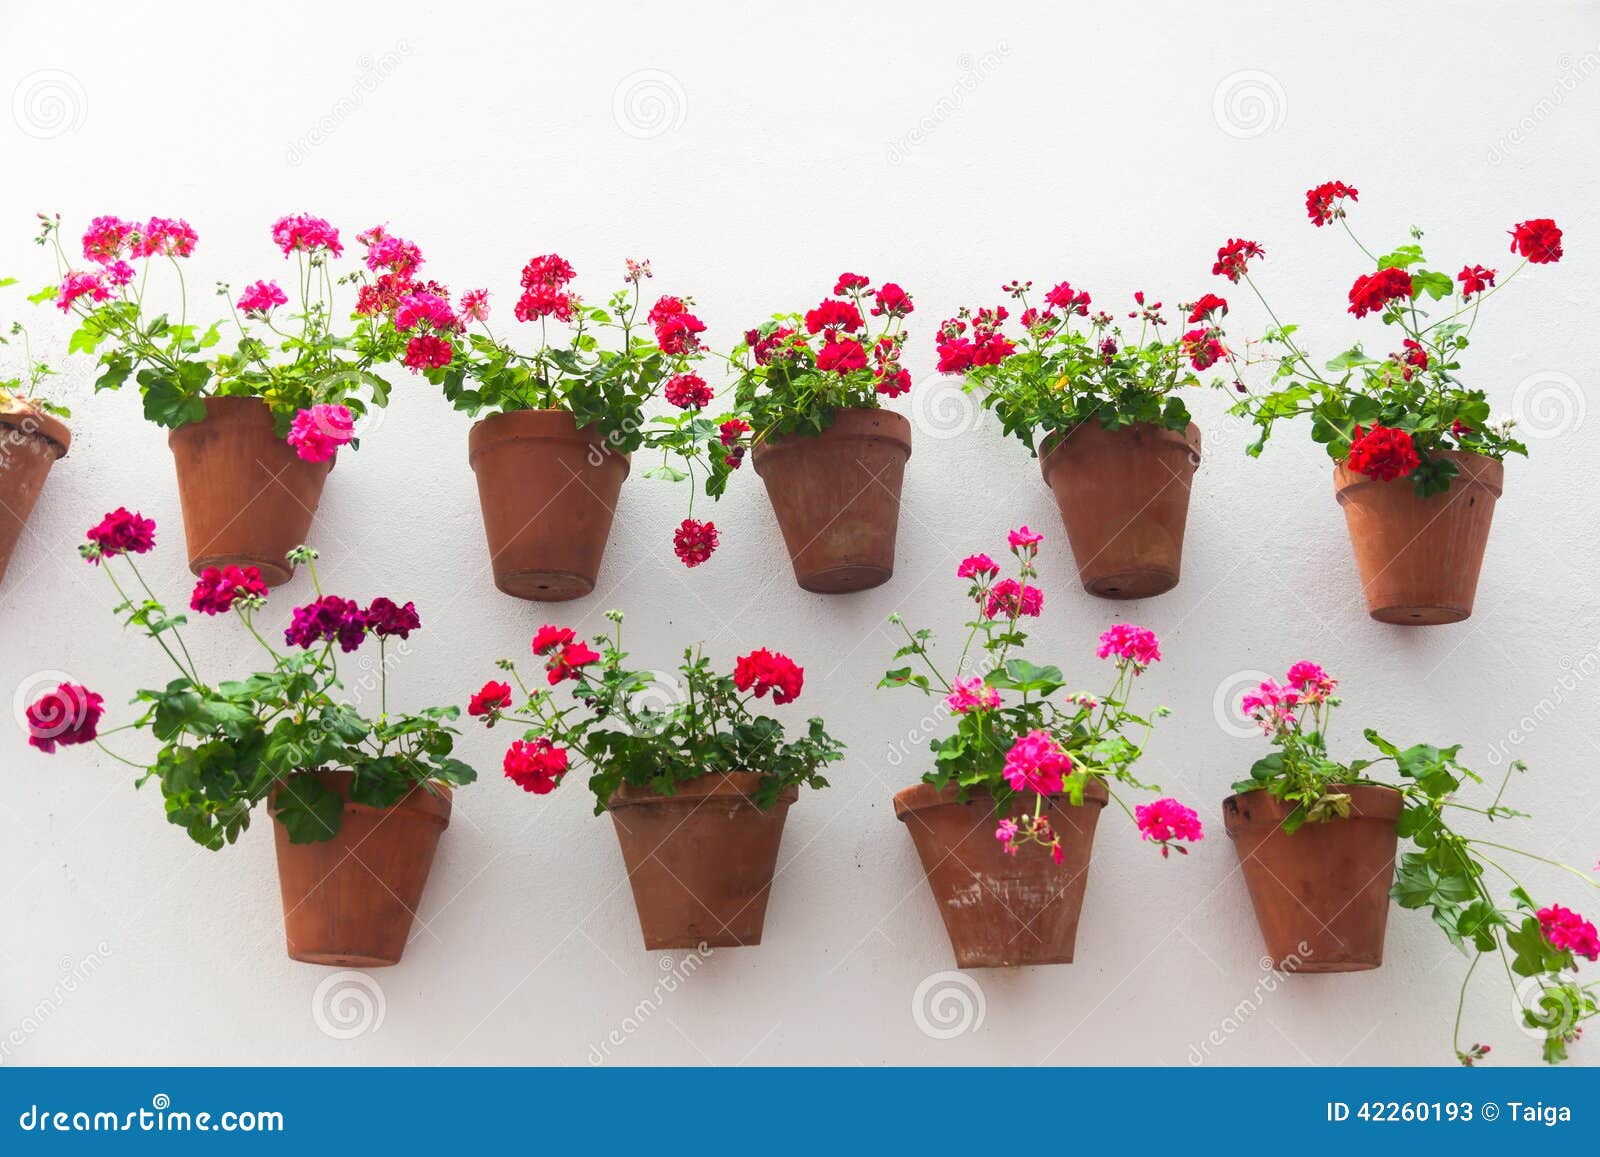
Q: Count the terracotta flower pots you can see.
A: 10